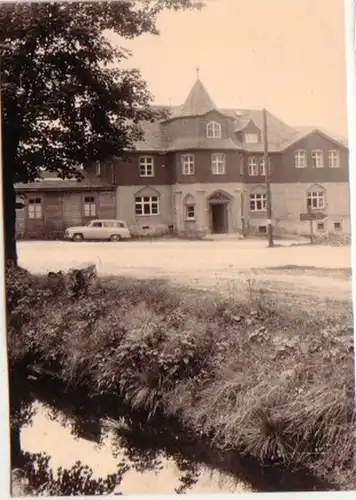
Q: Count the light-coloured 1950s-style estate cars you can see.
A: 1